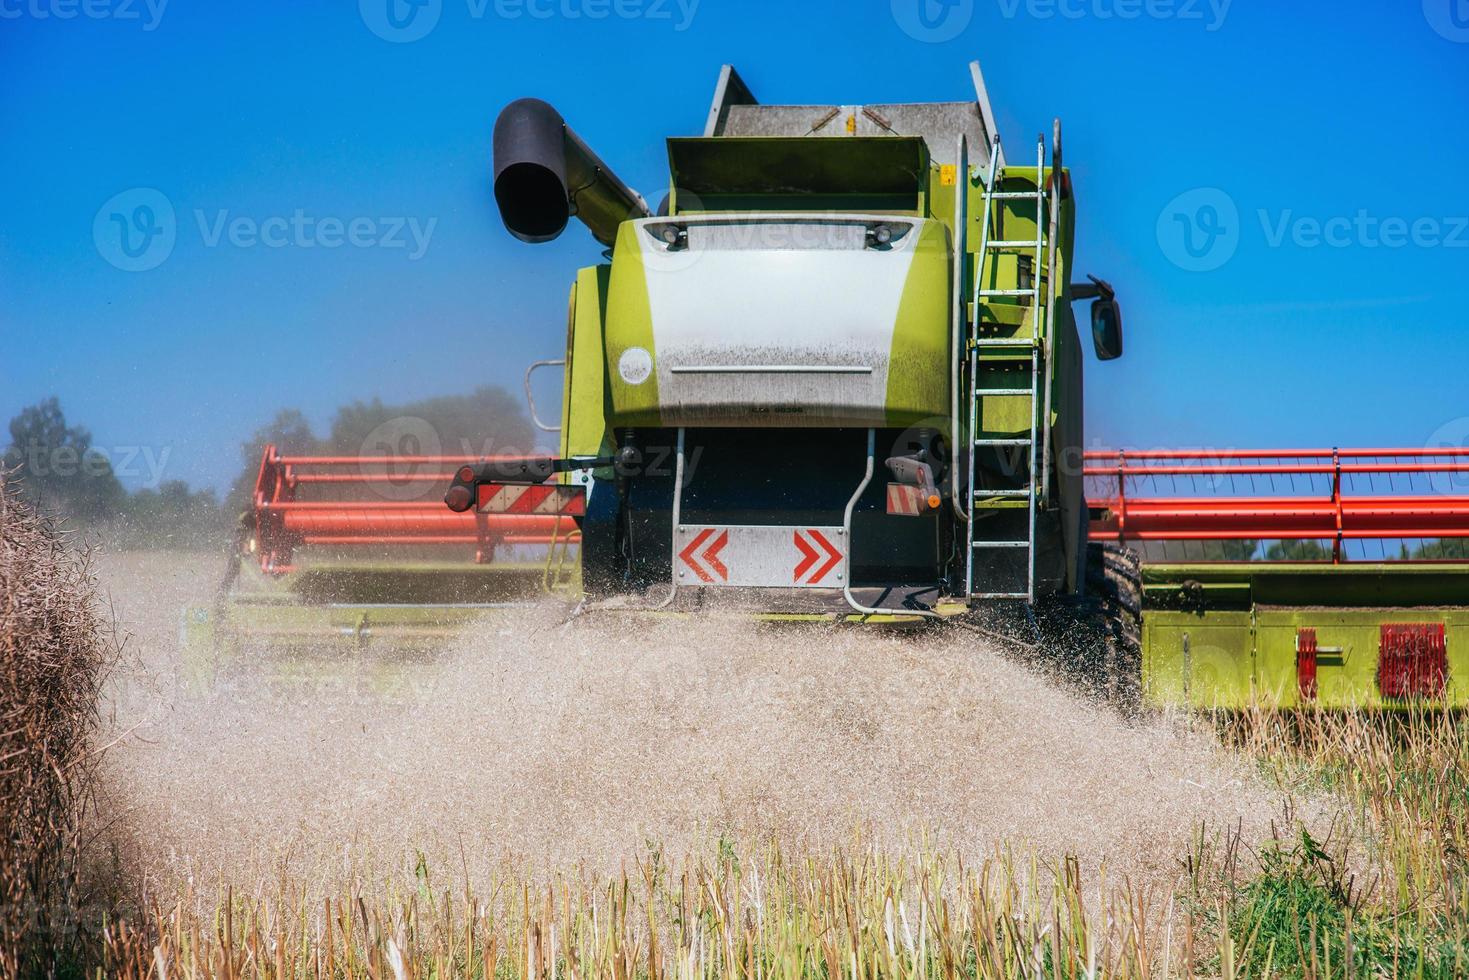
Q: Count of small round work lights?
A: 2